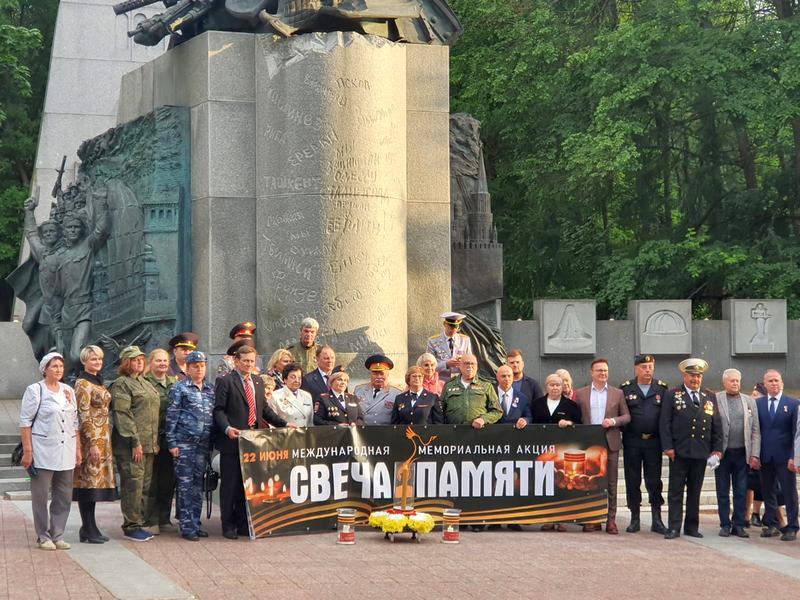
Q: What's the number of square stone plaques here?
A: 3